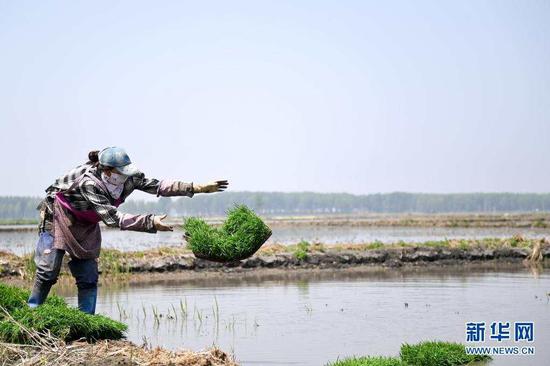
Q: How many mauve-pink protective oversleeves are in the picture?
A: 2